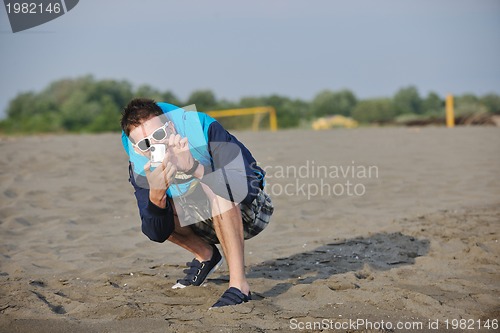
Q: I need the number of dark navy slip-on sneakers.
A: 2